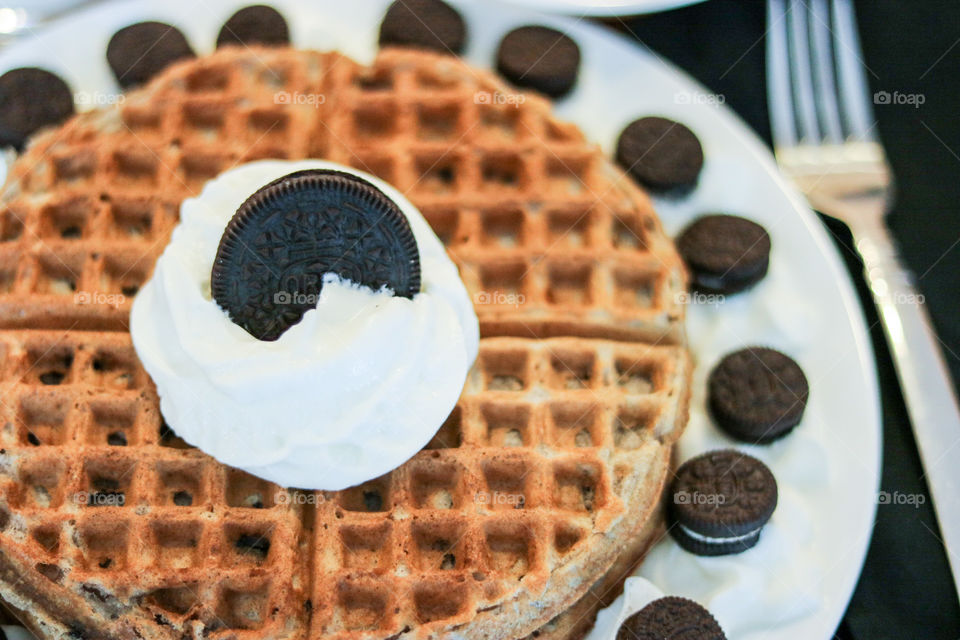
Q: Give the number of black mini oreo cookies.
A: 10